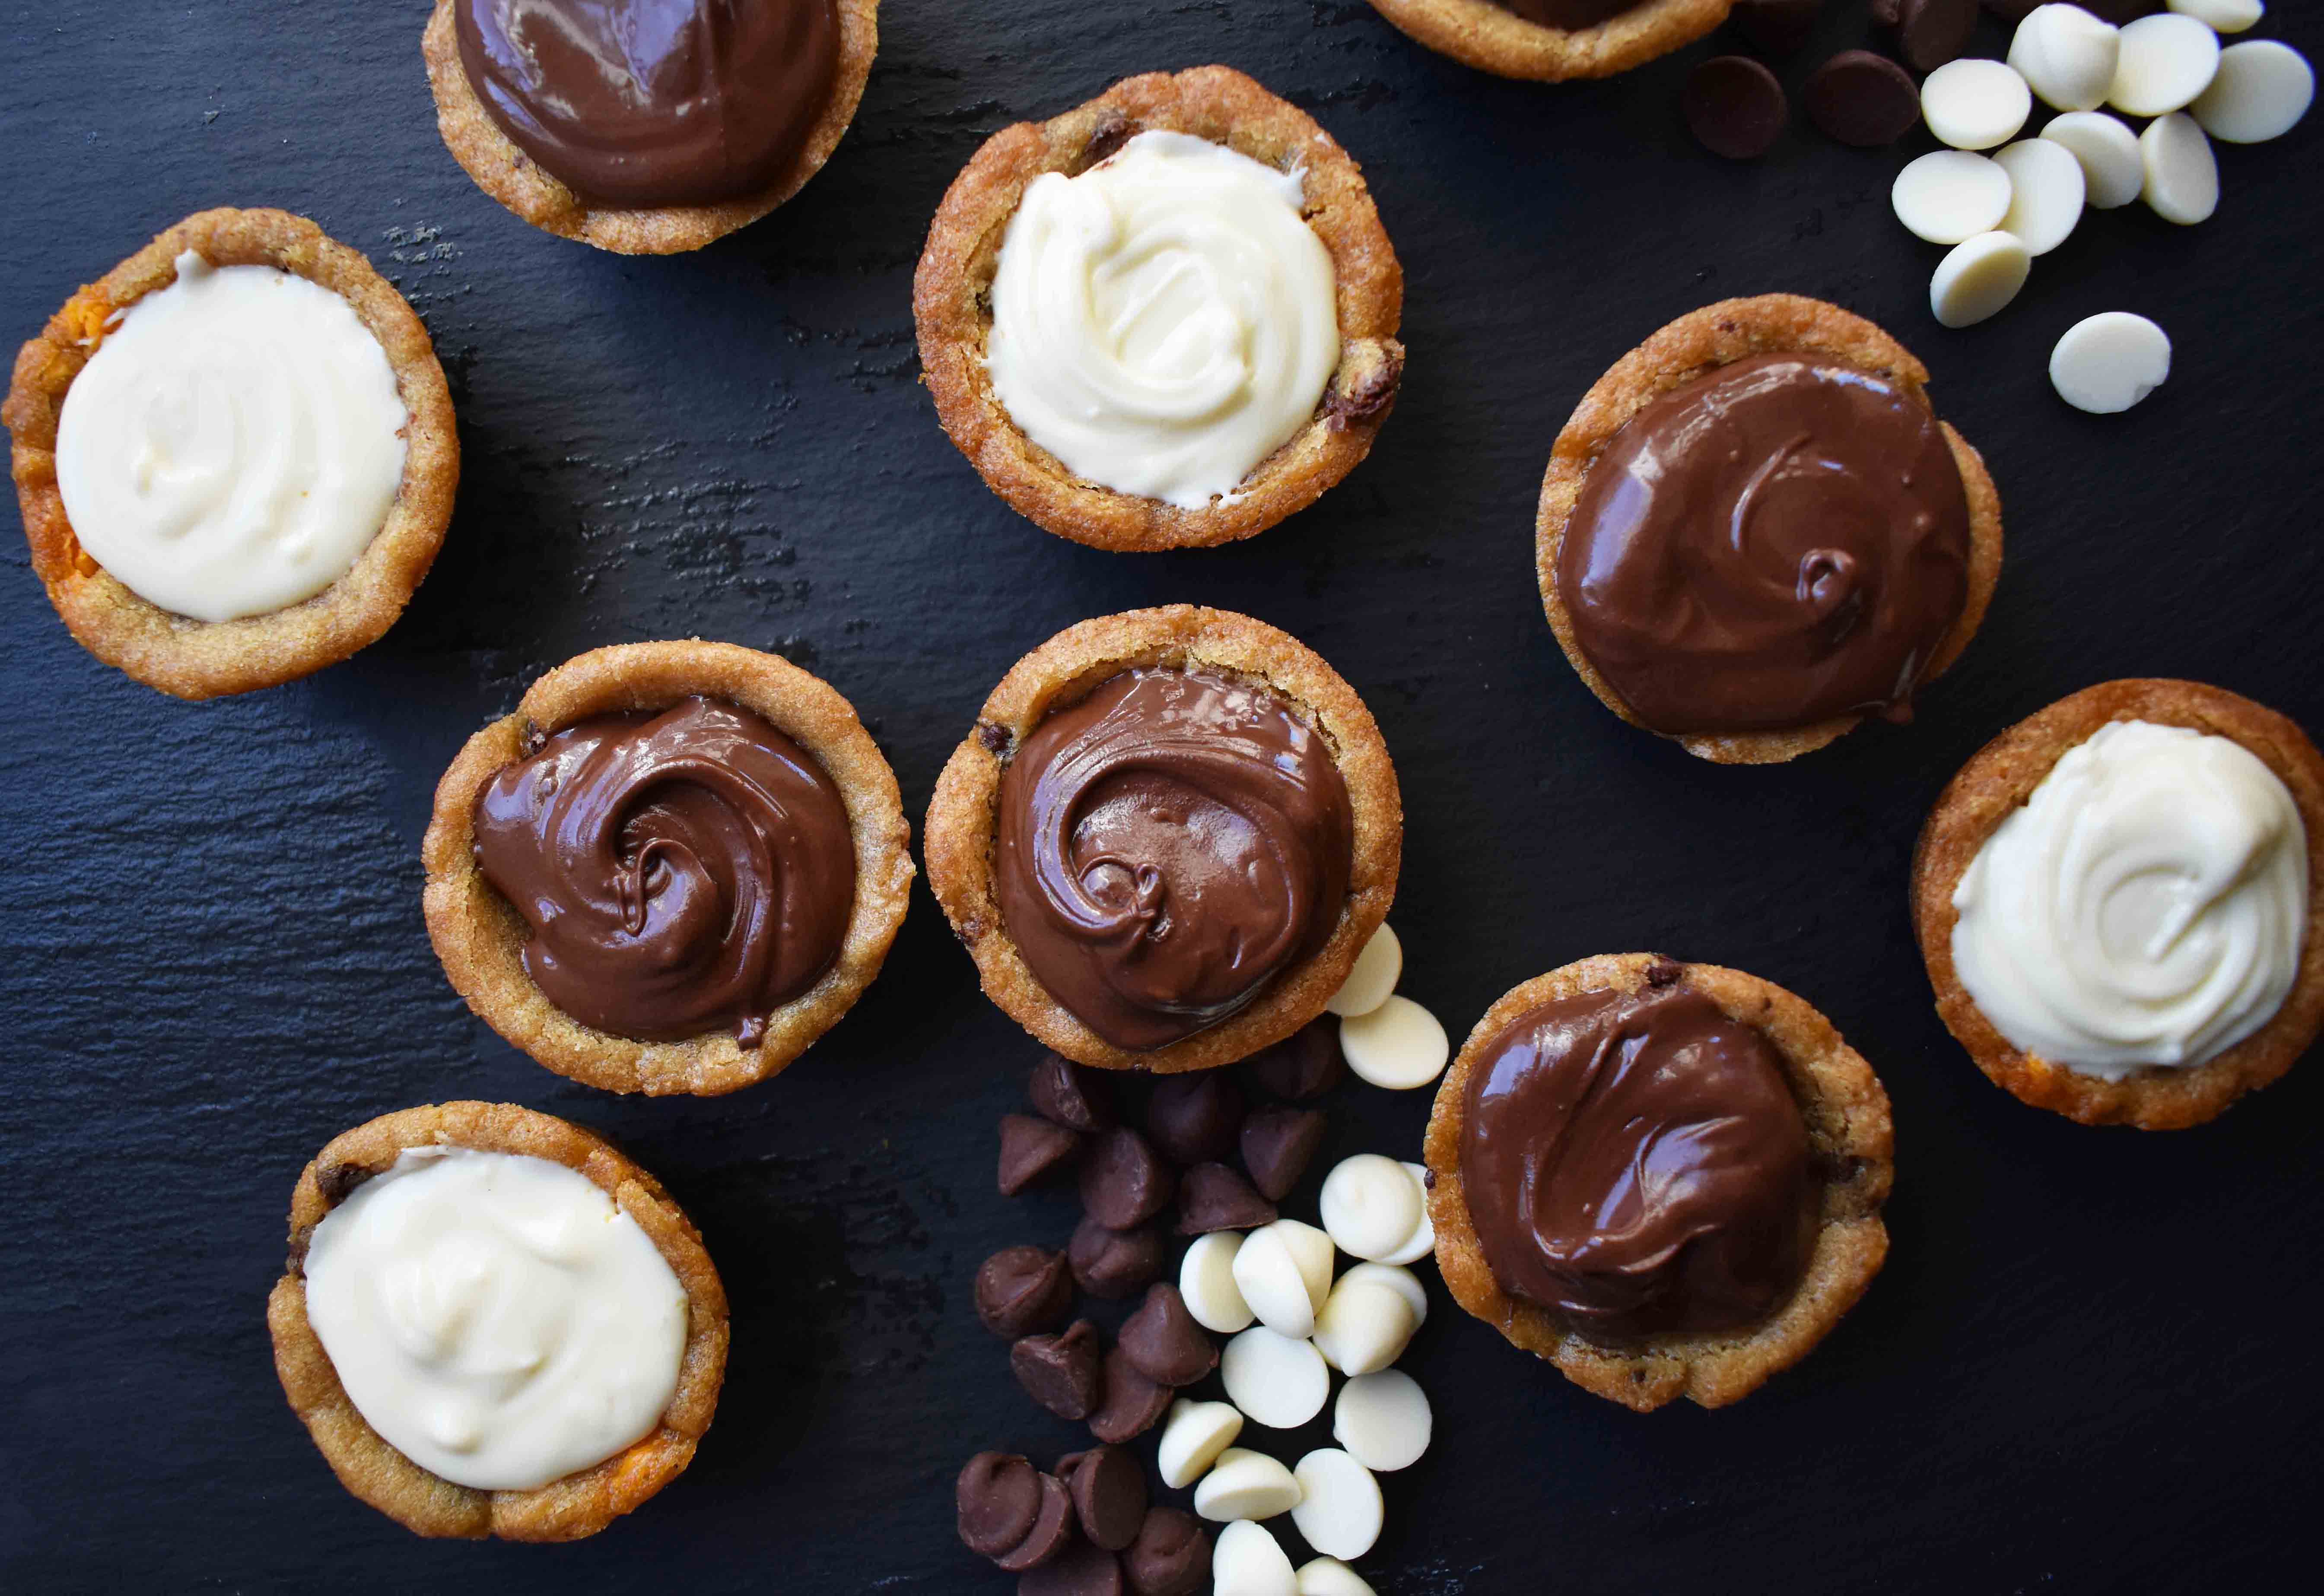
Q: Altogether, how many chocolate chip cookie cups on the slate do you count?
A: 10